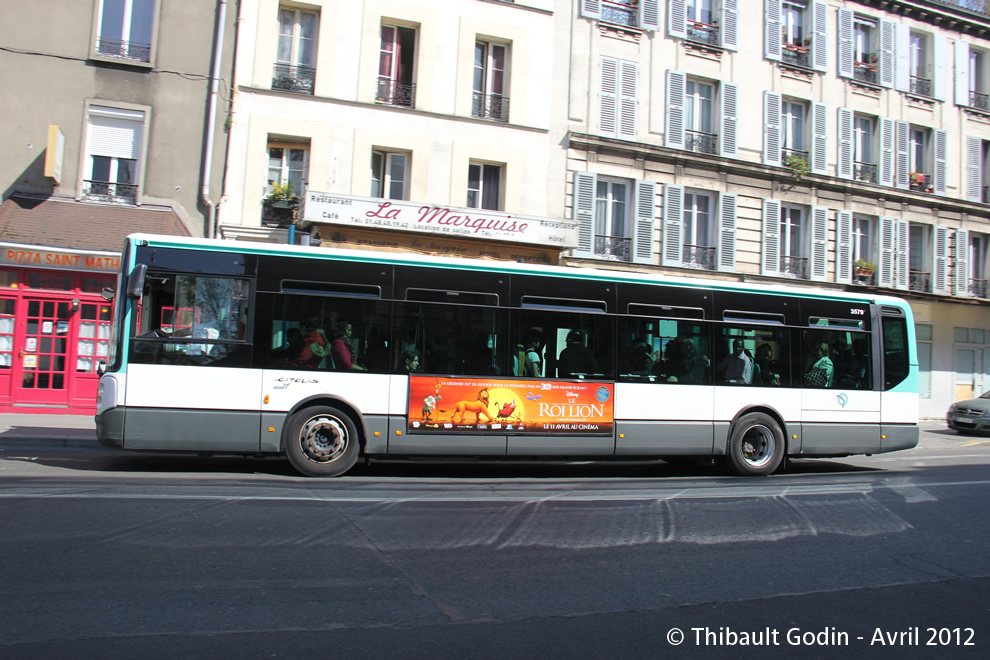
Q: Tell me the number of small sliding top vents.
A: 6